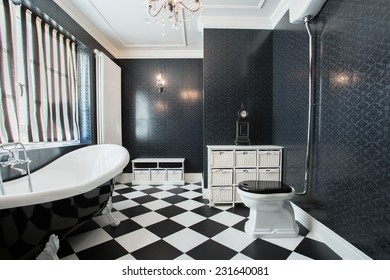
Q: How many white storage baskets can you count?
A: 11